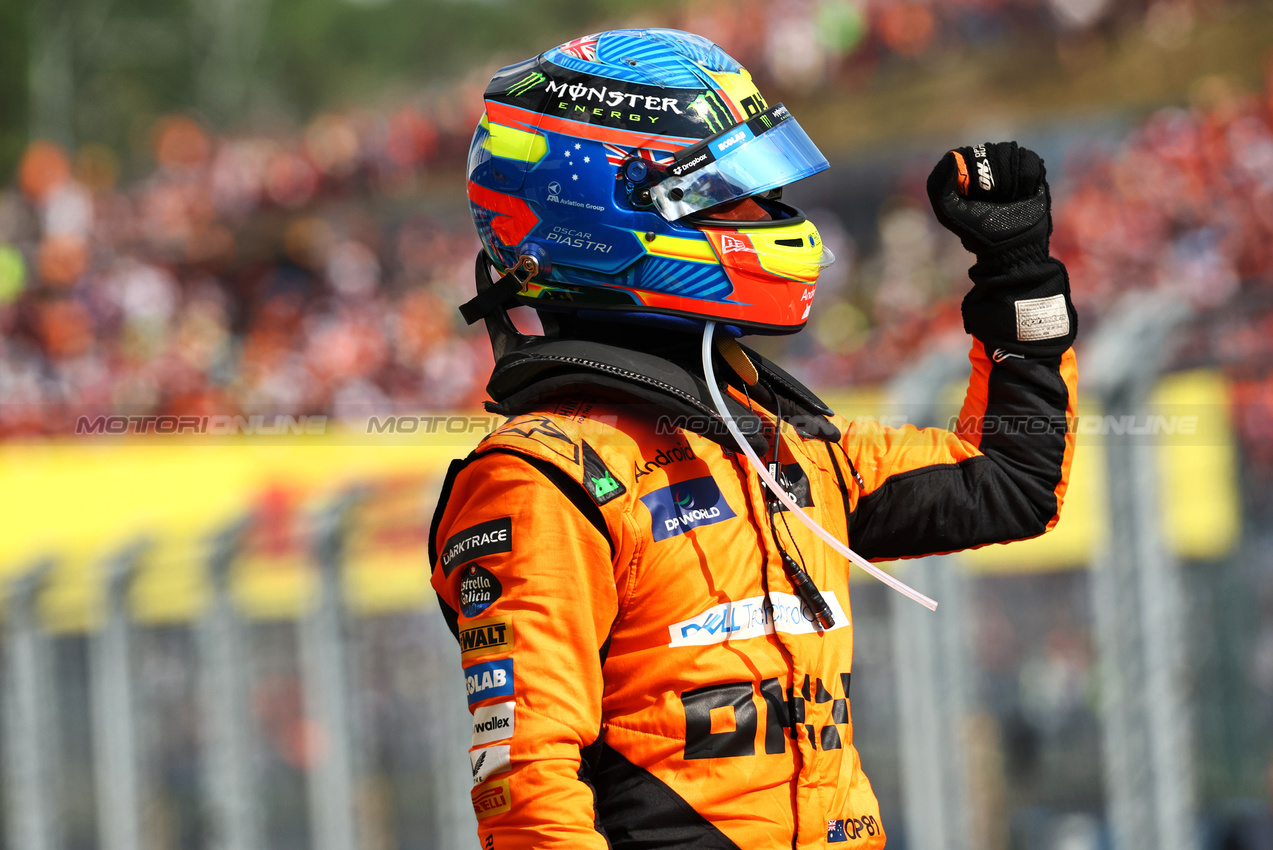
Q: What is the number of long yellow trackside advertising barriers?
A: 1